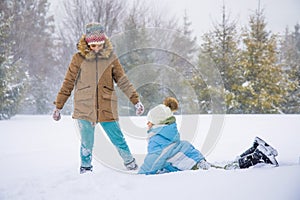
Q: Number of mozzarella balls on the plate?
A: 0